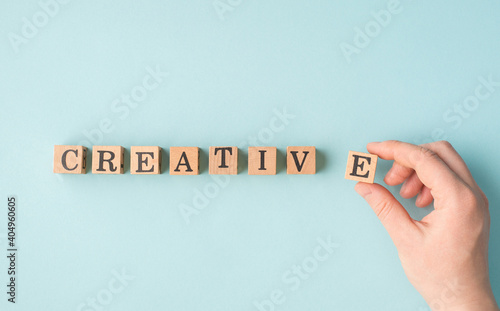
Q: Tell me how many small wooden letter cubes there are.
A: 8